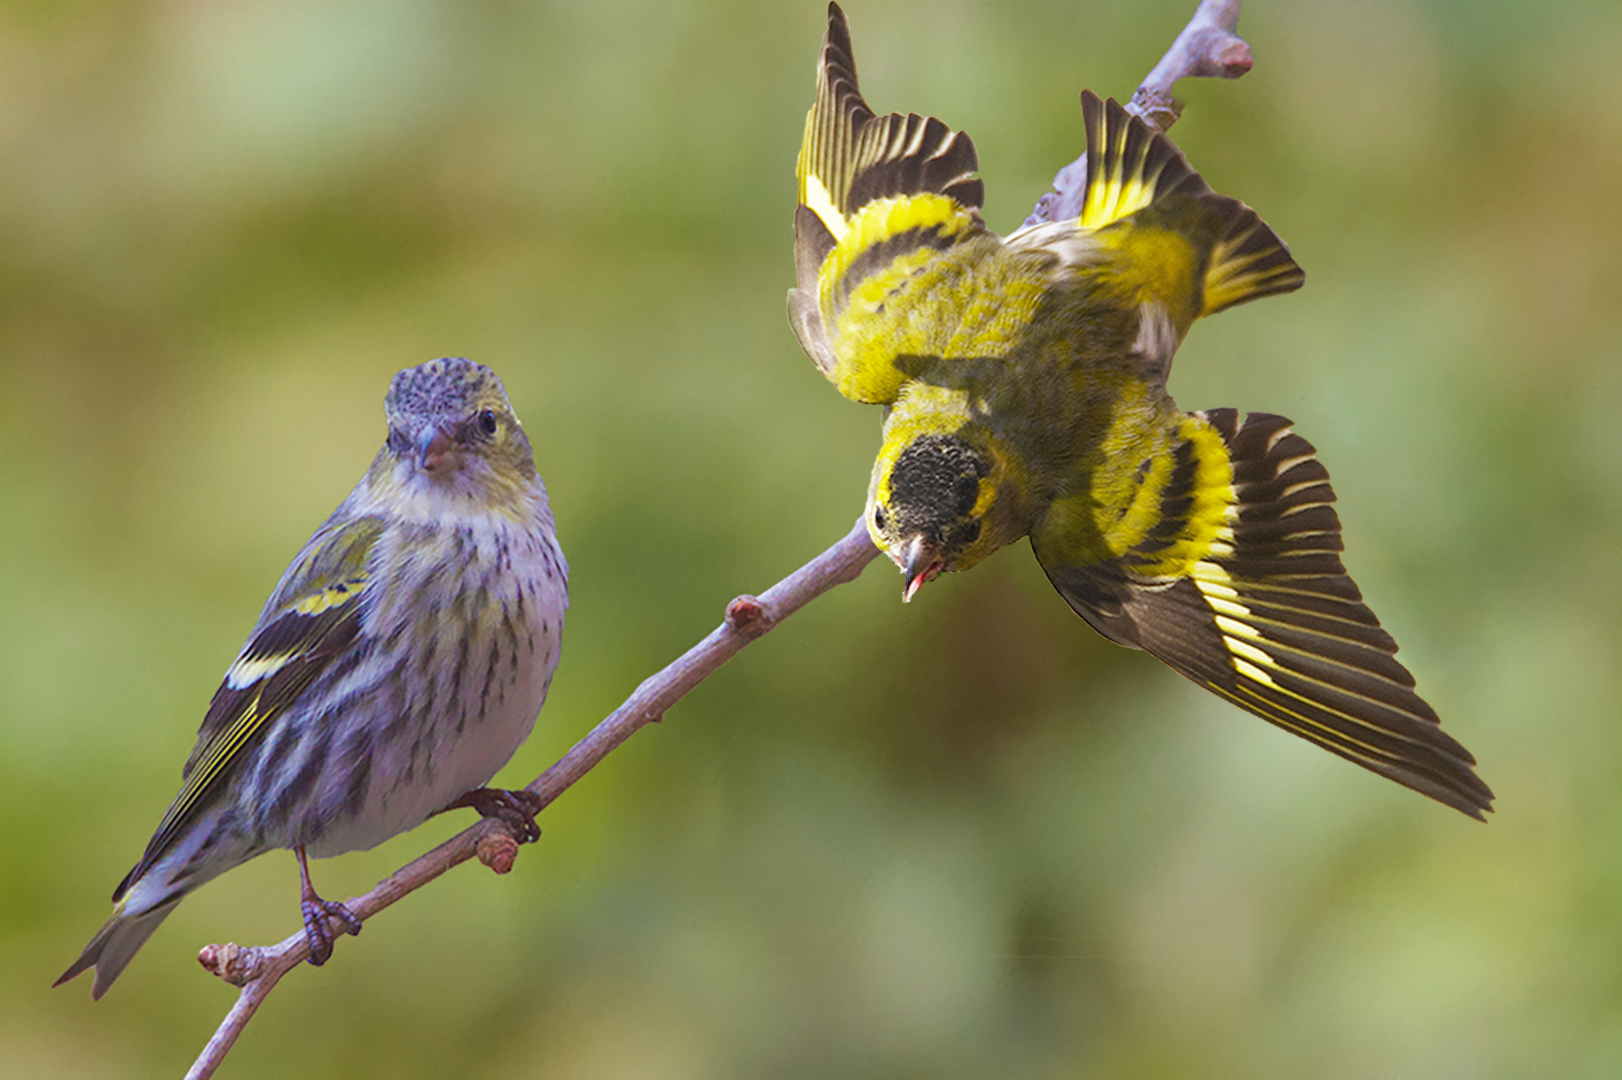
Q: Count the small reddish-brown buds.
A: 4